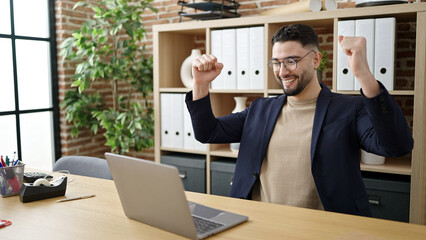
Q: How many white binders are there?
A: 11